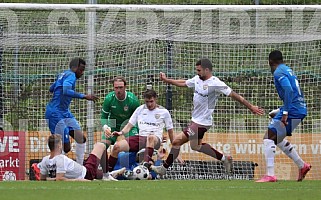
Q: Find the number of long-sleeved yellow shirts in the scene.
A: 0